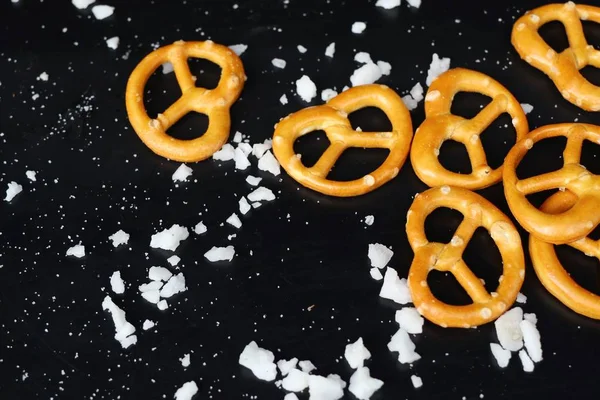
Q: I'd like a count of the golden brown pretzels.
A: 7